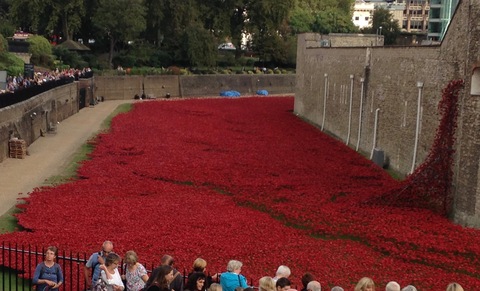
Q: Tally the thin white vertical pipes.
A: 5